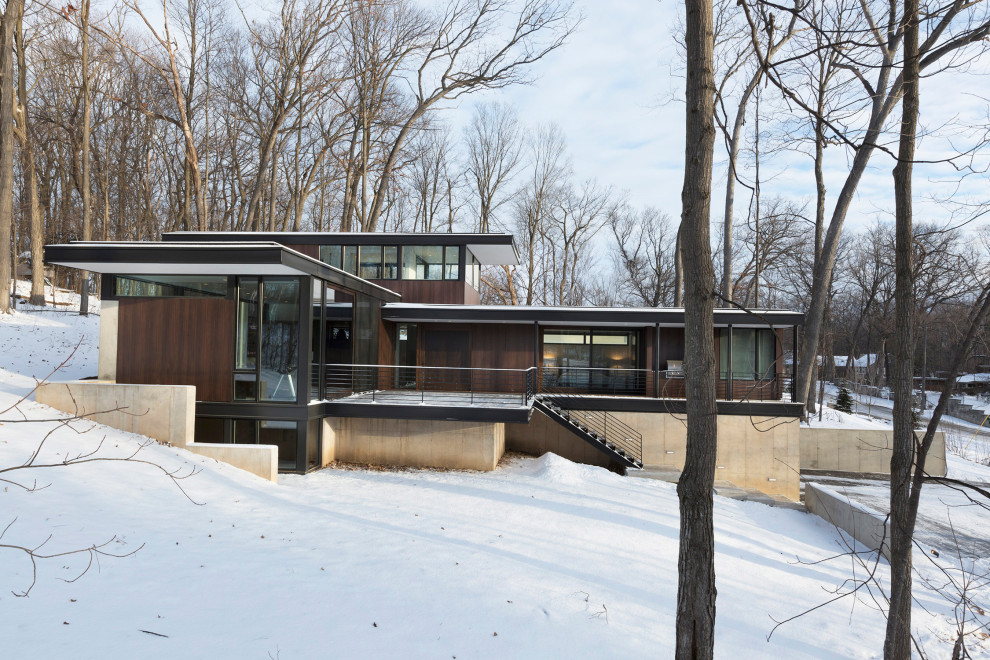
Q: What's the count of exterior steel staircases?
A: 1